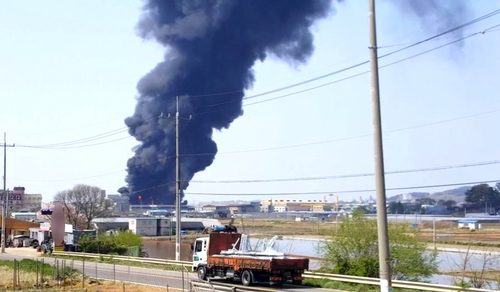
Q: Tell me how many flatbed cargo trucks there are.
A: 1